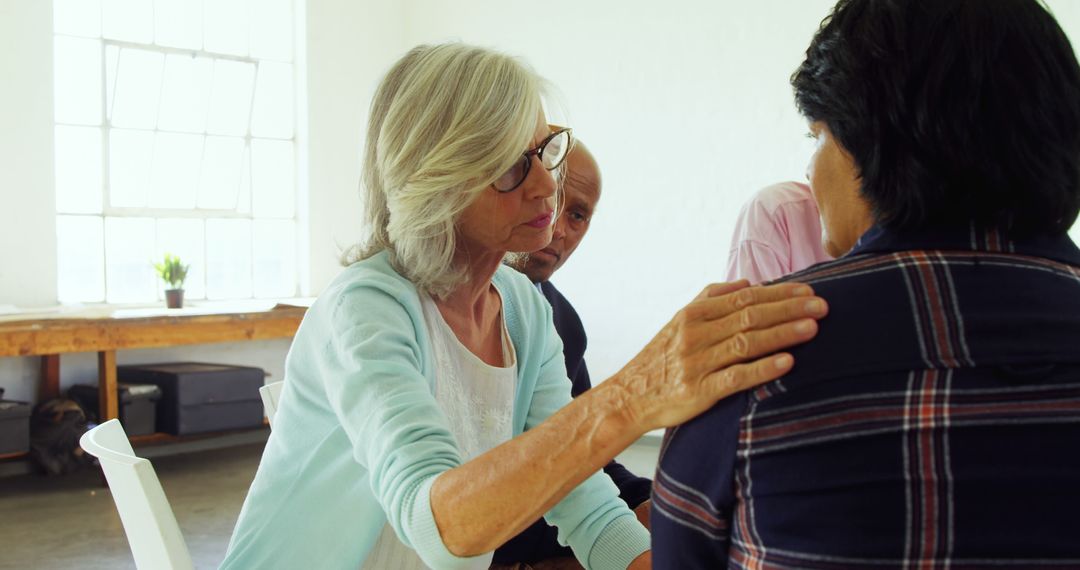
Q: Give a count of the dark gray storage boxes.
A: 3